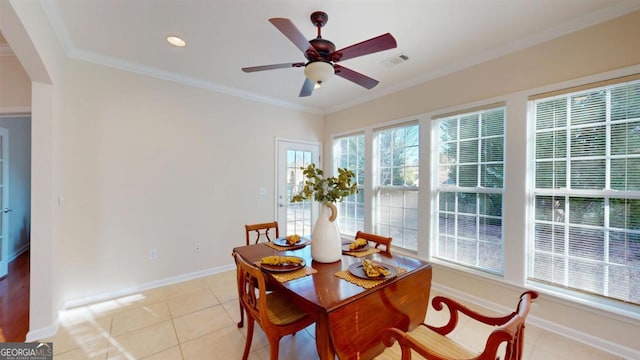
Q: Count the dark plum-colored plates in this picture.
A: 4